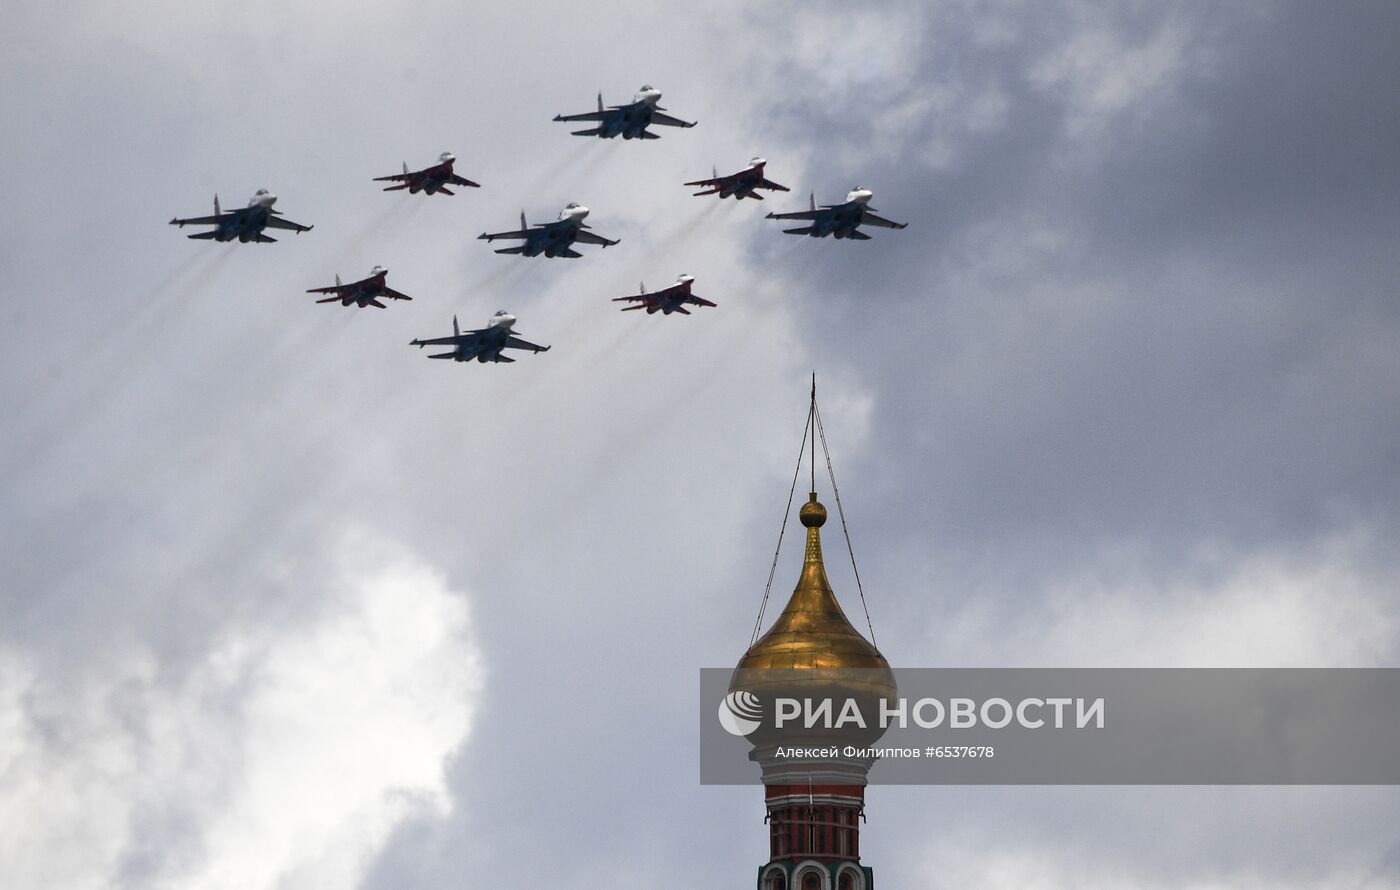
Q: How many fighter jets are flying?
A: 9